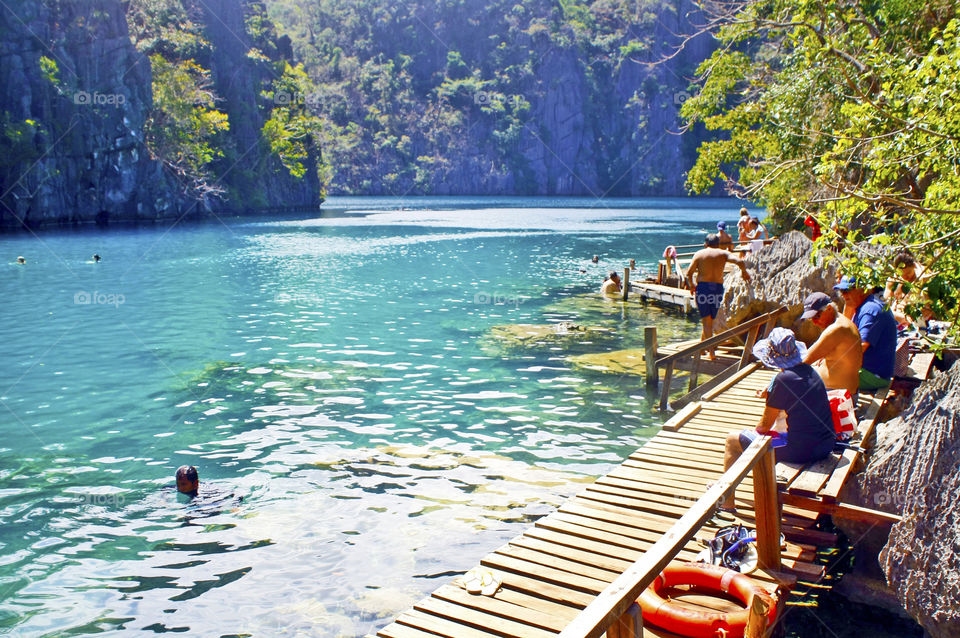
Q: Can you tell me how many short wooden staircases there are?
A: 1